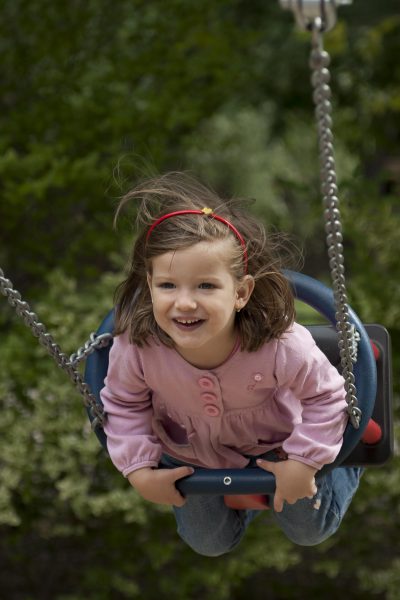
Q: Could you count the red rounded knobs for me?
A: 2